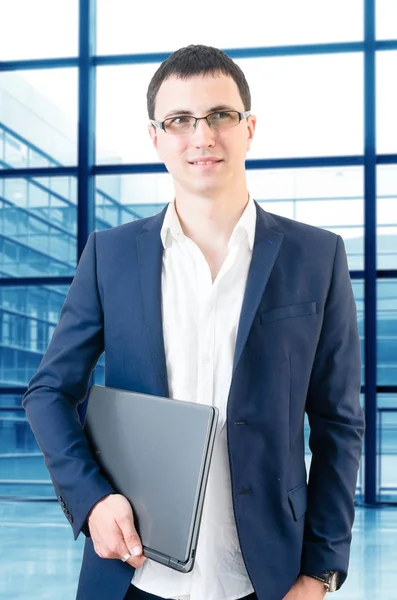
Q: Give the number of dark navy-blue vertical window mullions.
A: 2